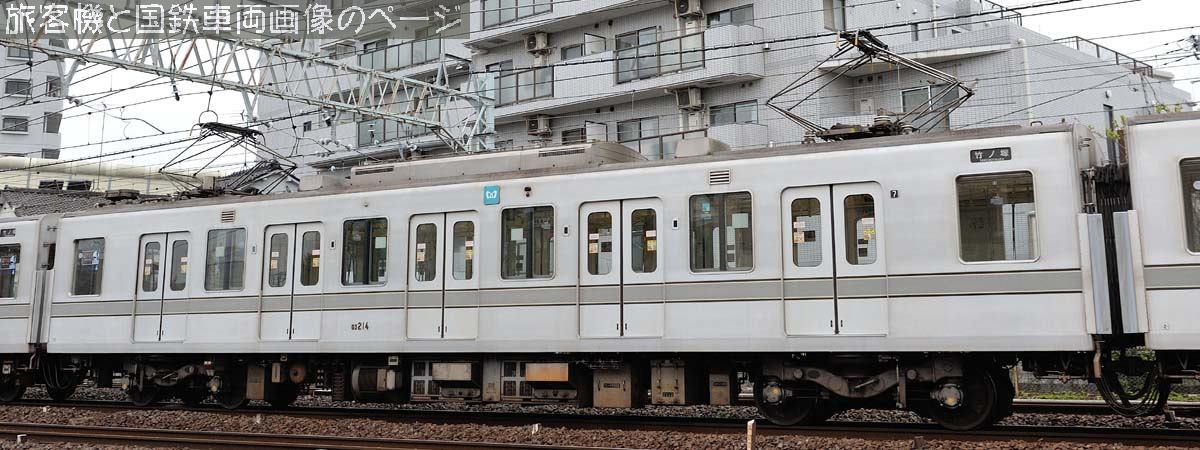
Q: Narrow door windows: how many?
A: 10